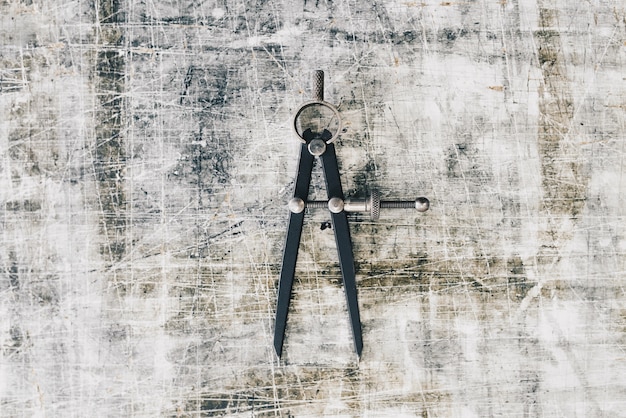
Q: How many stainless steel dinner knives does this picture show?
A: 0